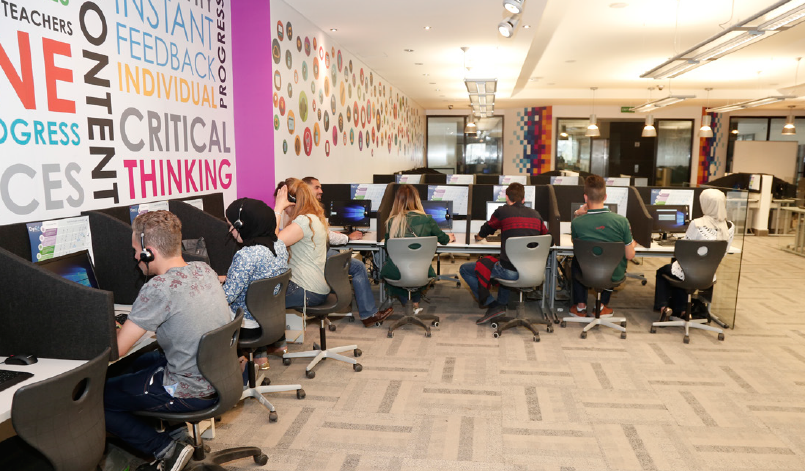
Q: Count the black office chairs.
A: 6